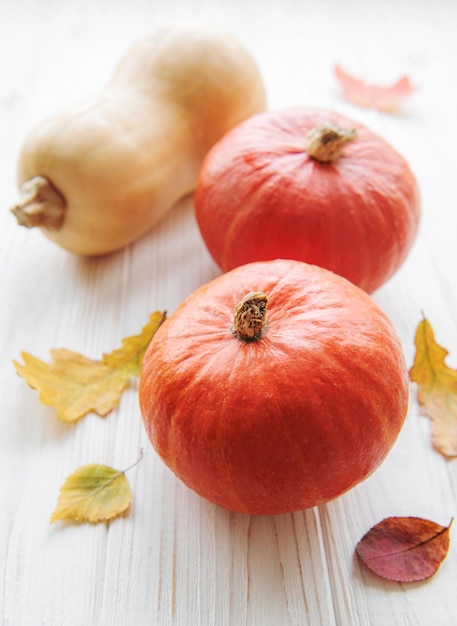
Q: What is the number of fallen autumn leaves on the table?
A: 5